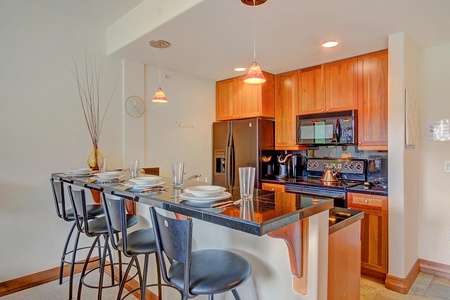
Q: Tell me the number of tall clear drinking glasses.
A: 4